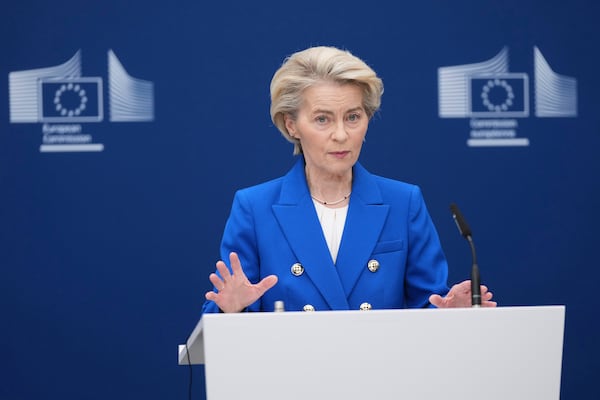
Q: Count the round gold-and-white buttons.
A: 4